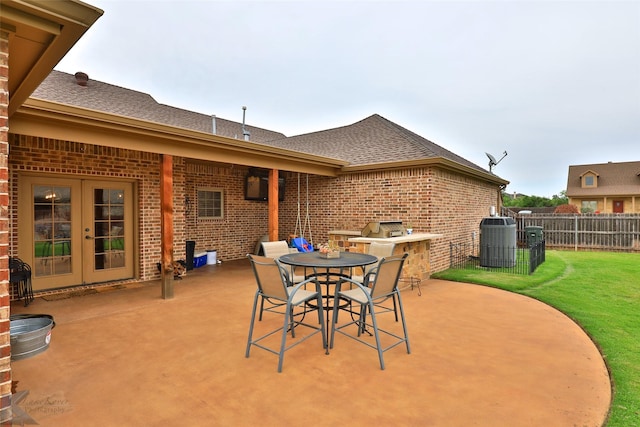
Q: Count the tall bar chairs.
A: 4